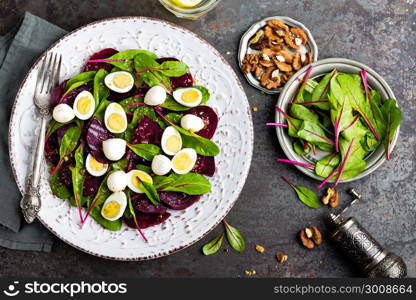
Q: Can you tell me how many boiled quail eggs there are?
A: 15